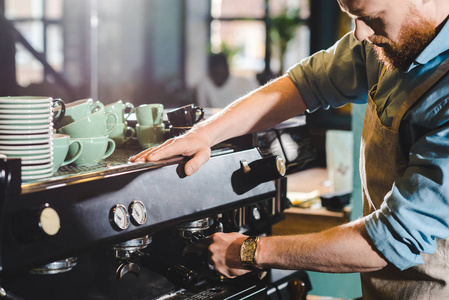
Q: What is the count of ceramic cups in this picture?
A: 11